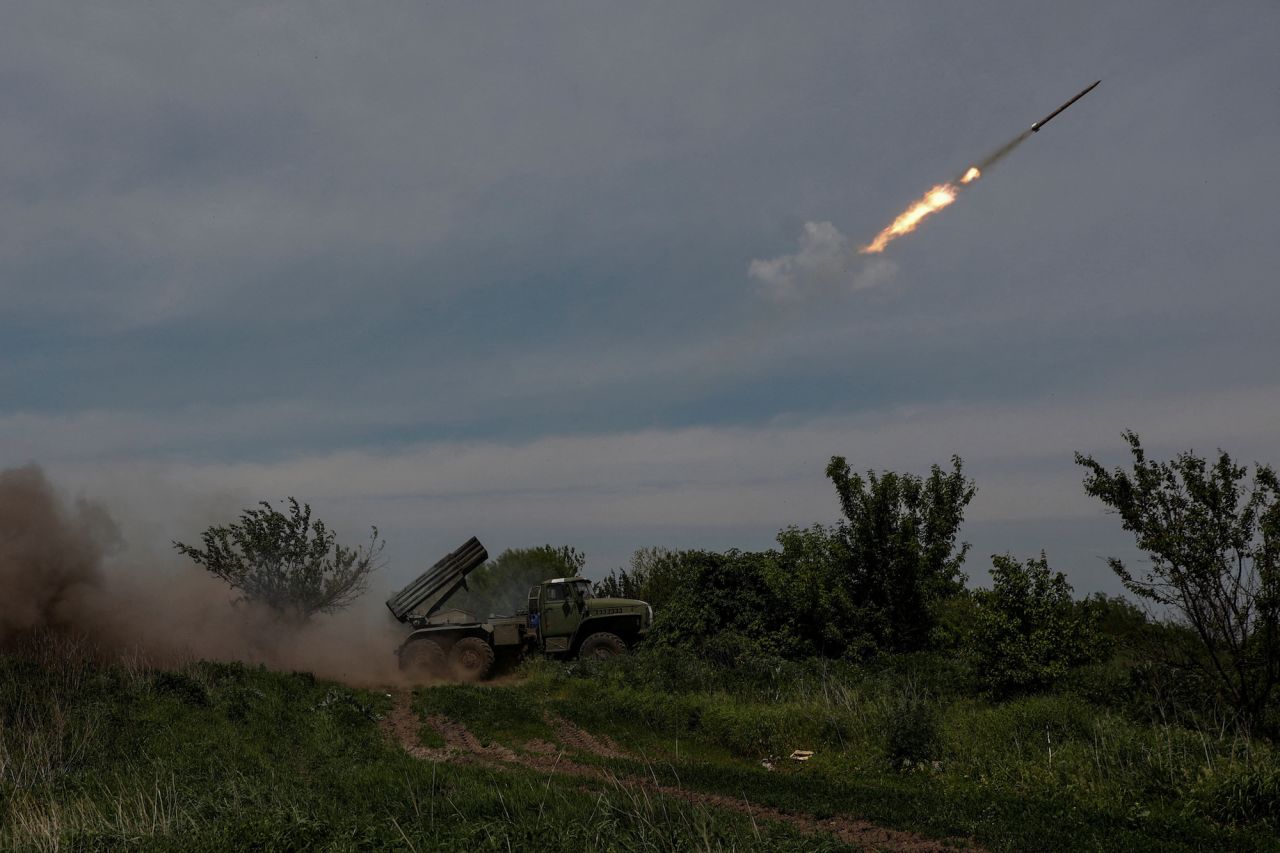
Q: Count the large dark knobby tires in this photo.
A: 3